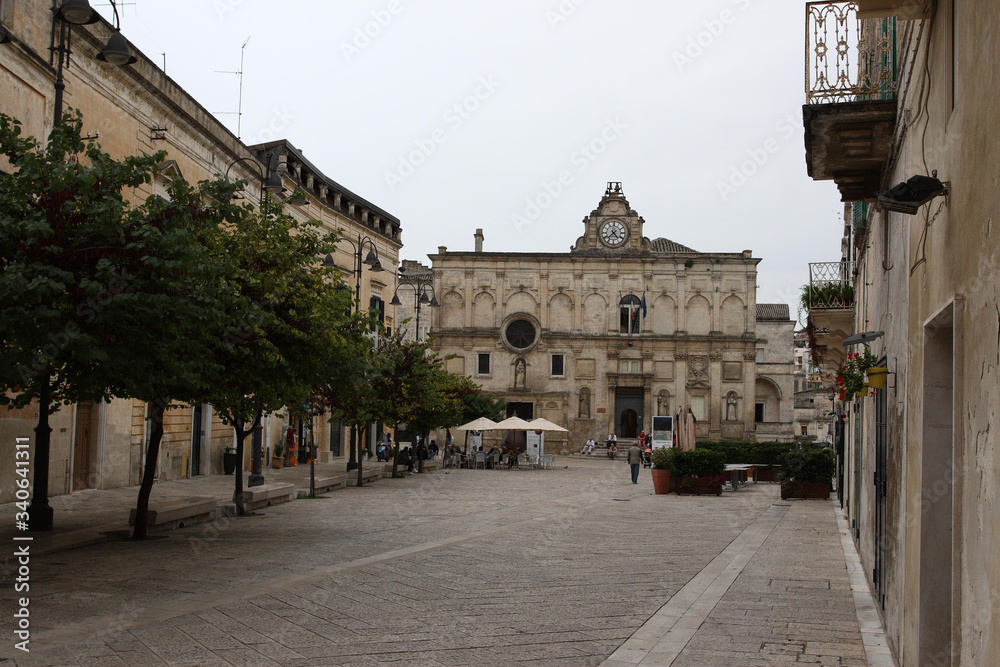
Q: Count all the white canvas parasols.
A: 3